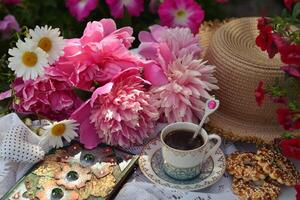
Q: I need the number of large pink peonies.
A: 4